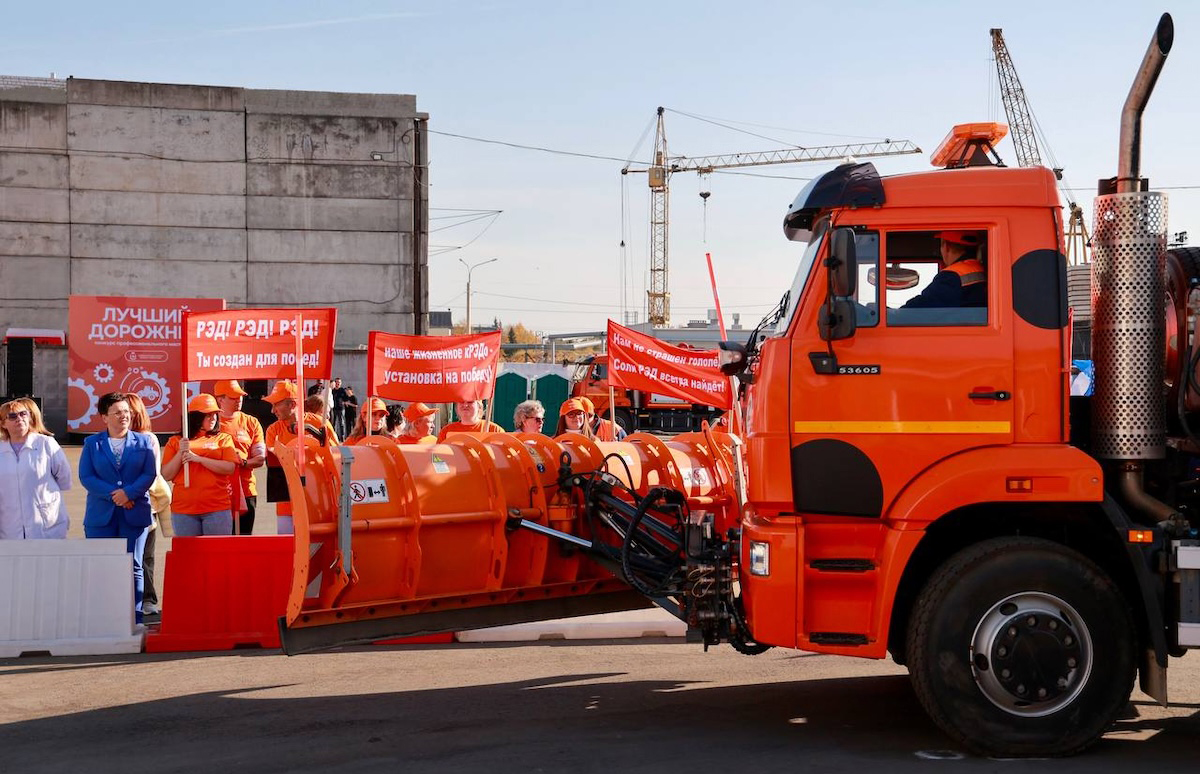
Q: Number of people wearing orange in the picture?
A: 10